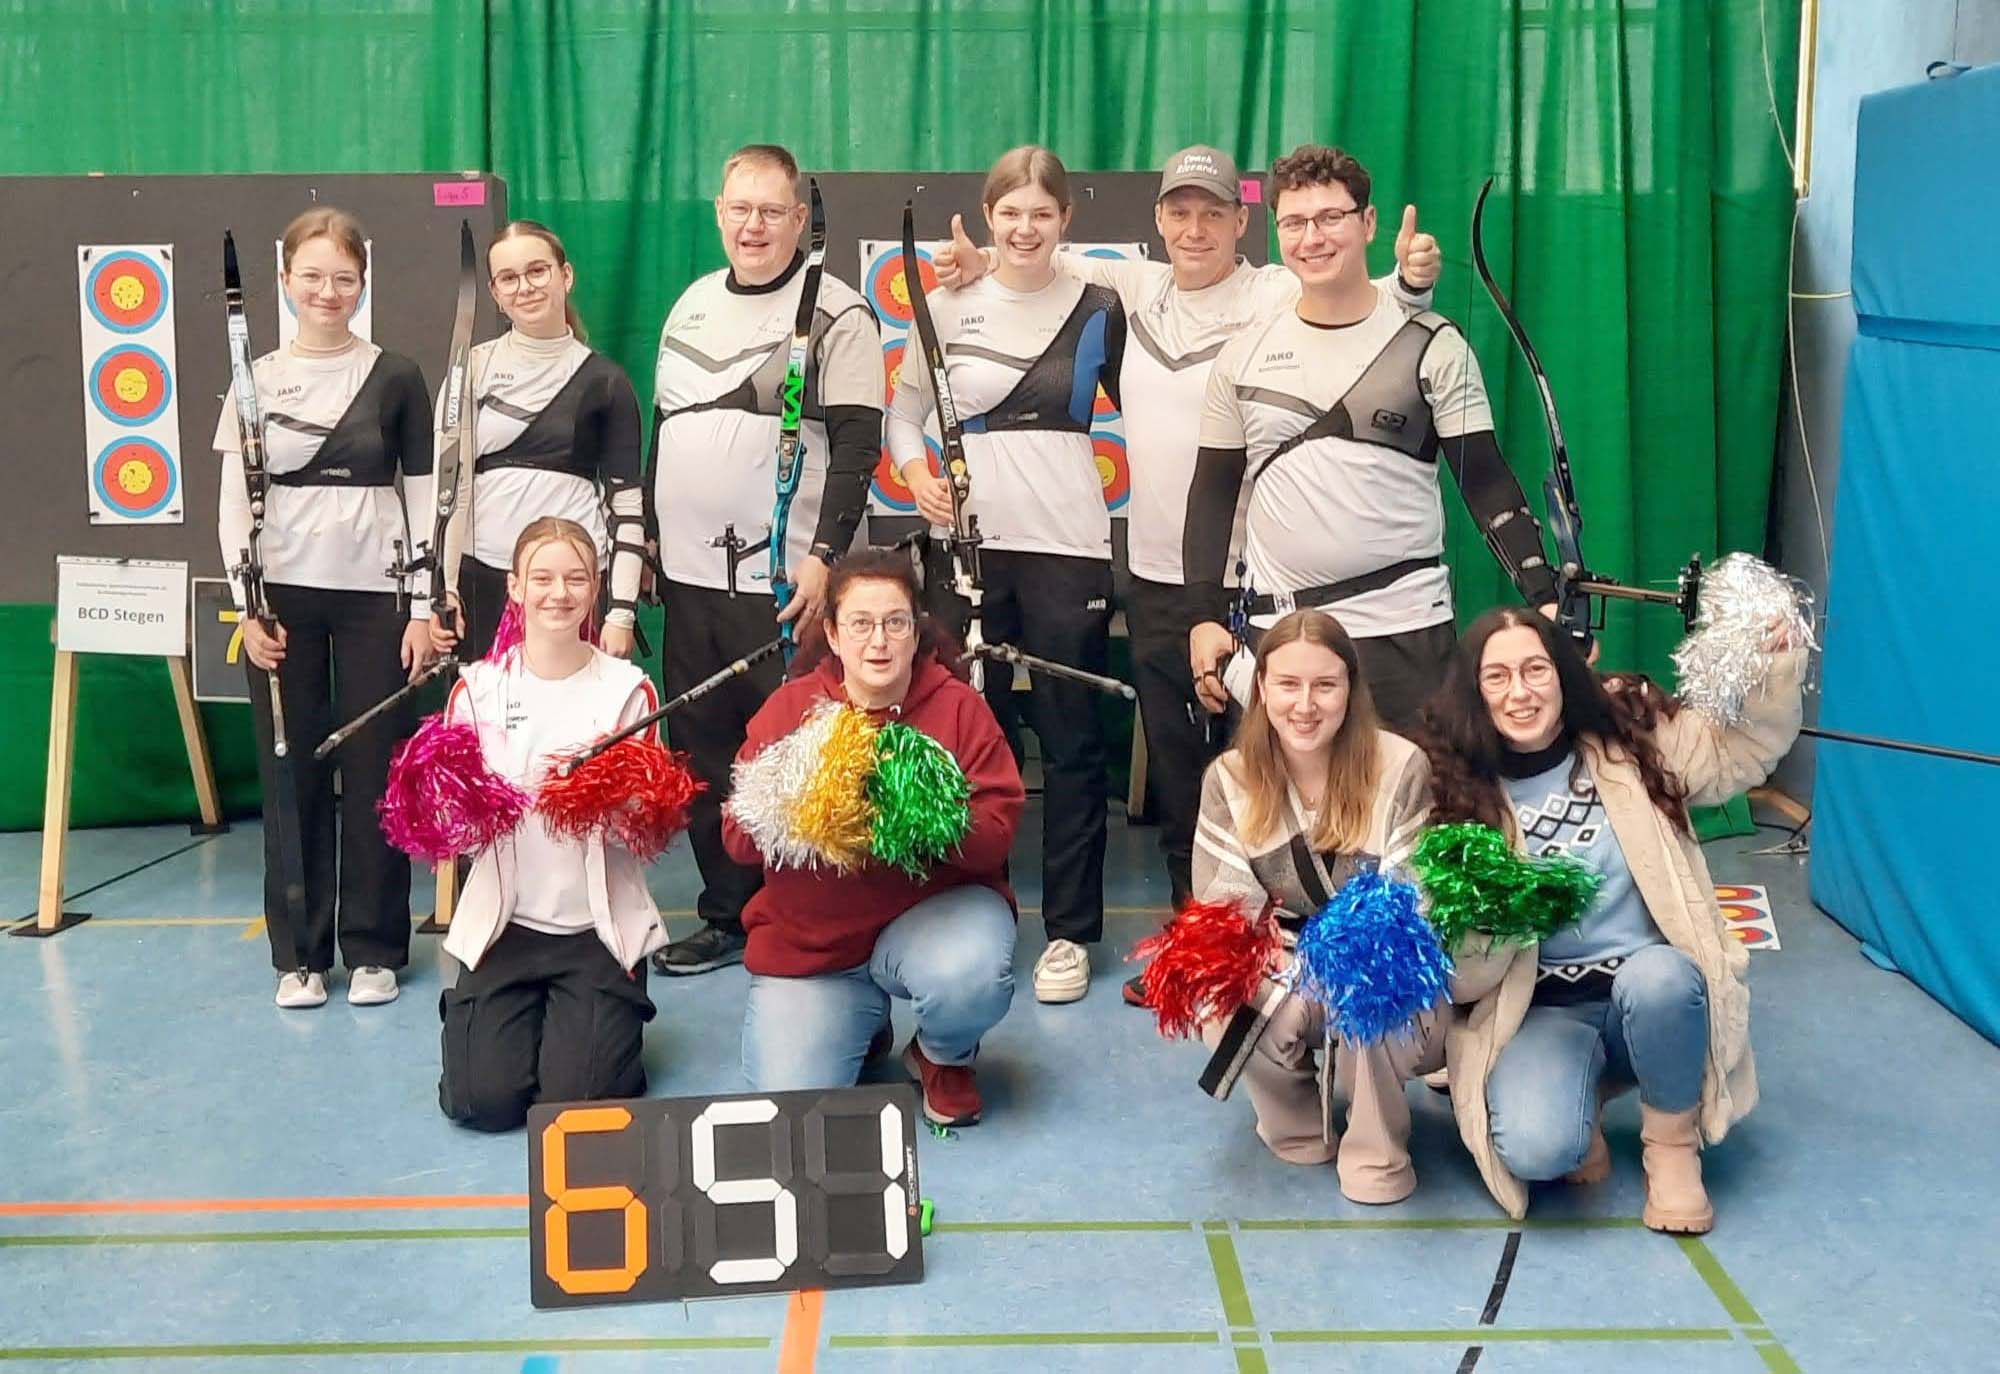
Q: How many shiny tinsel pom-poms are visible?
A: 9